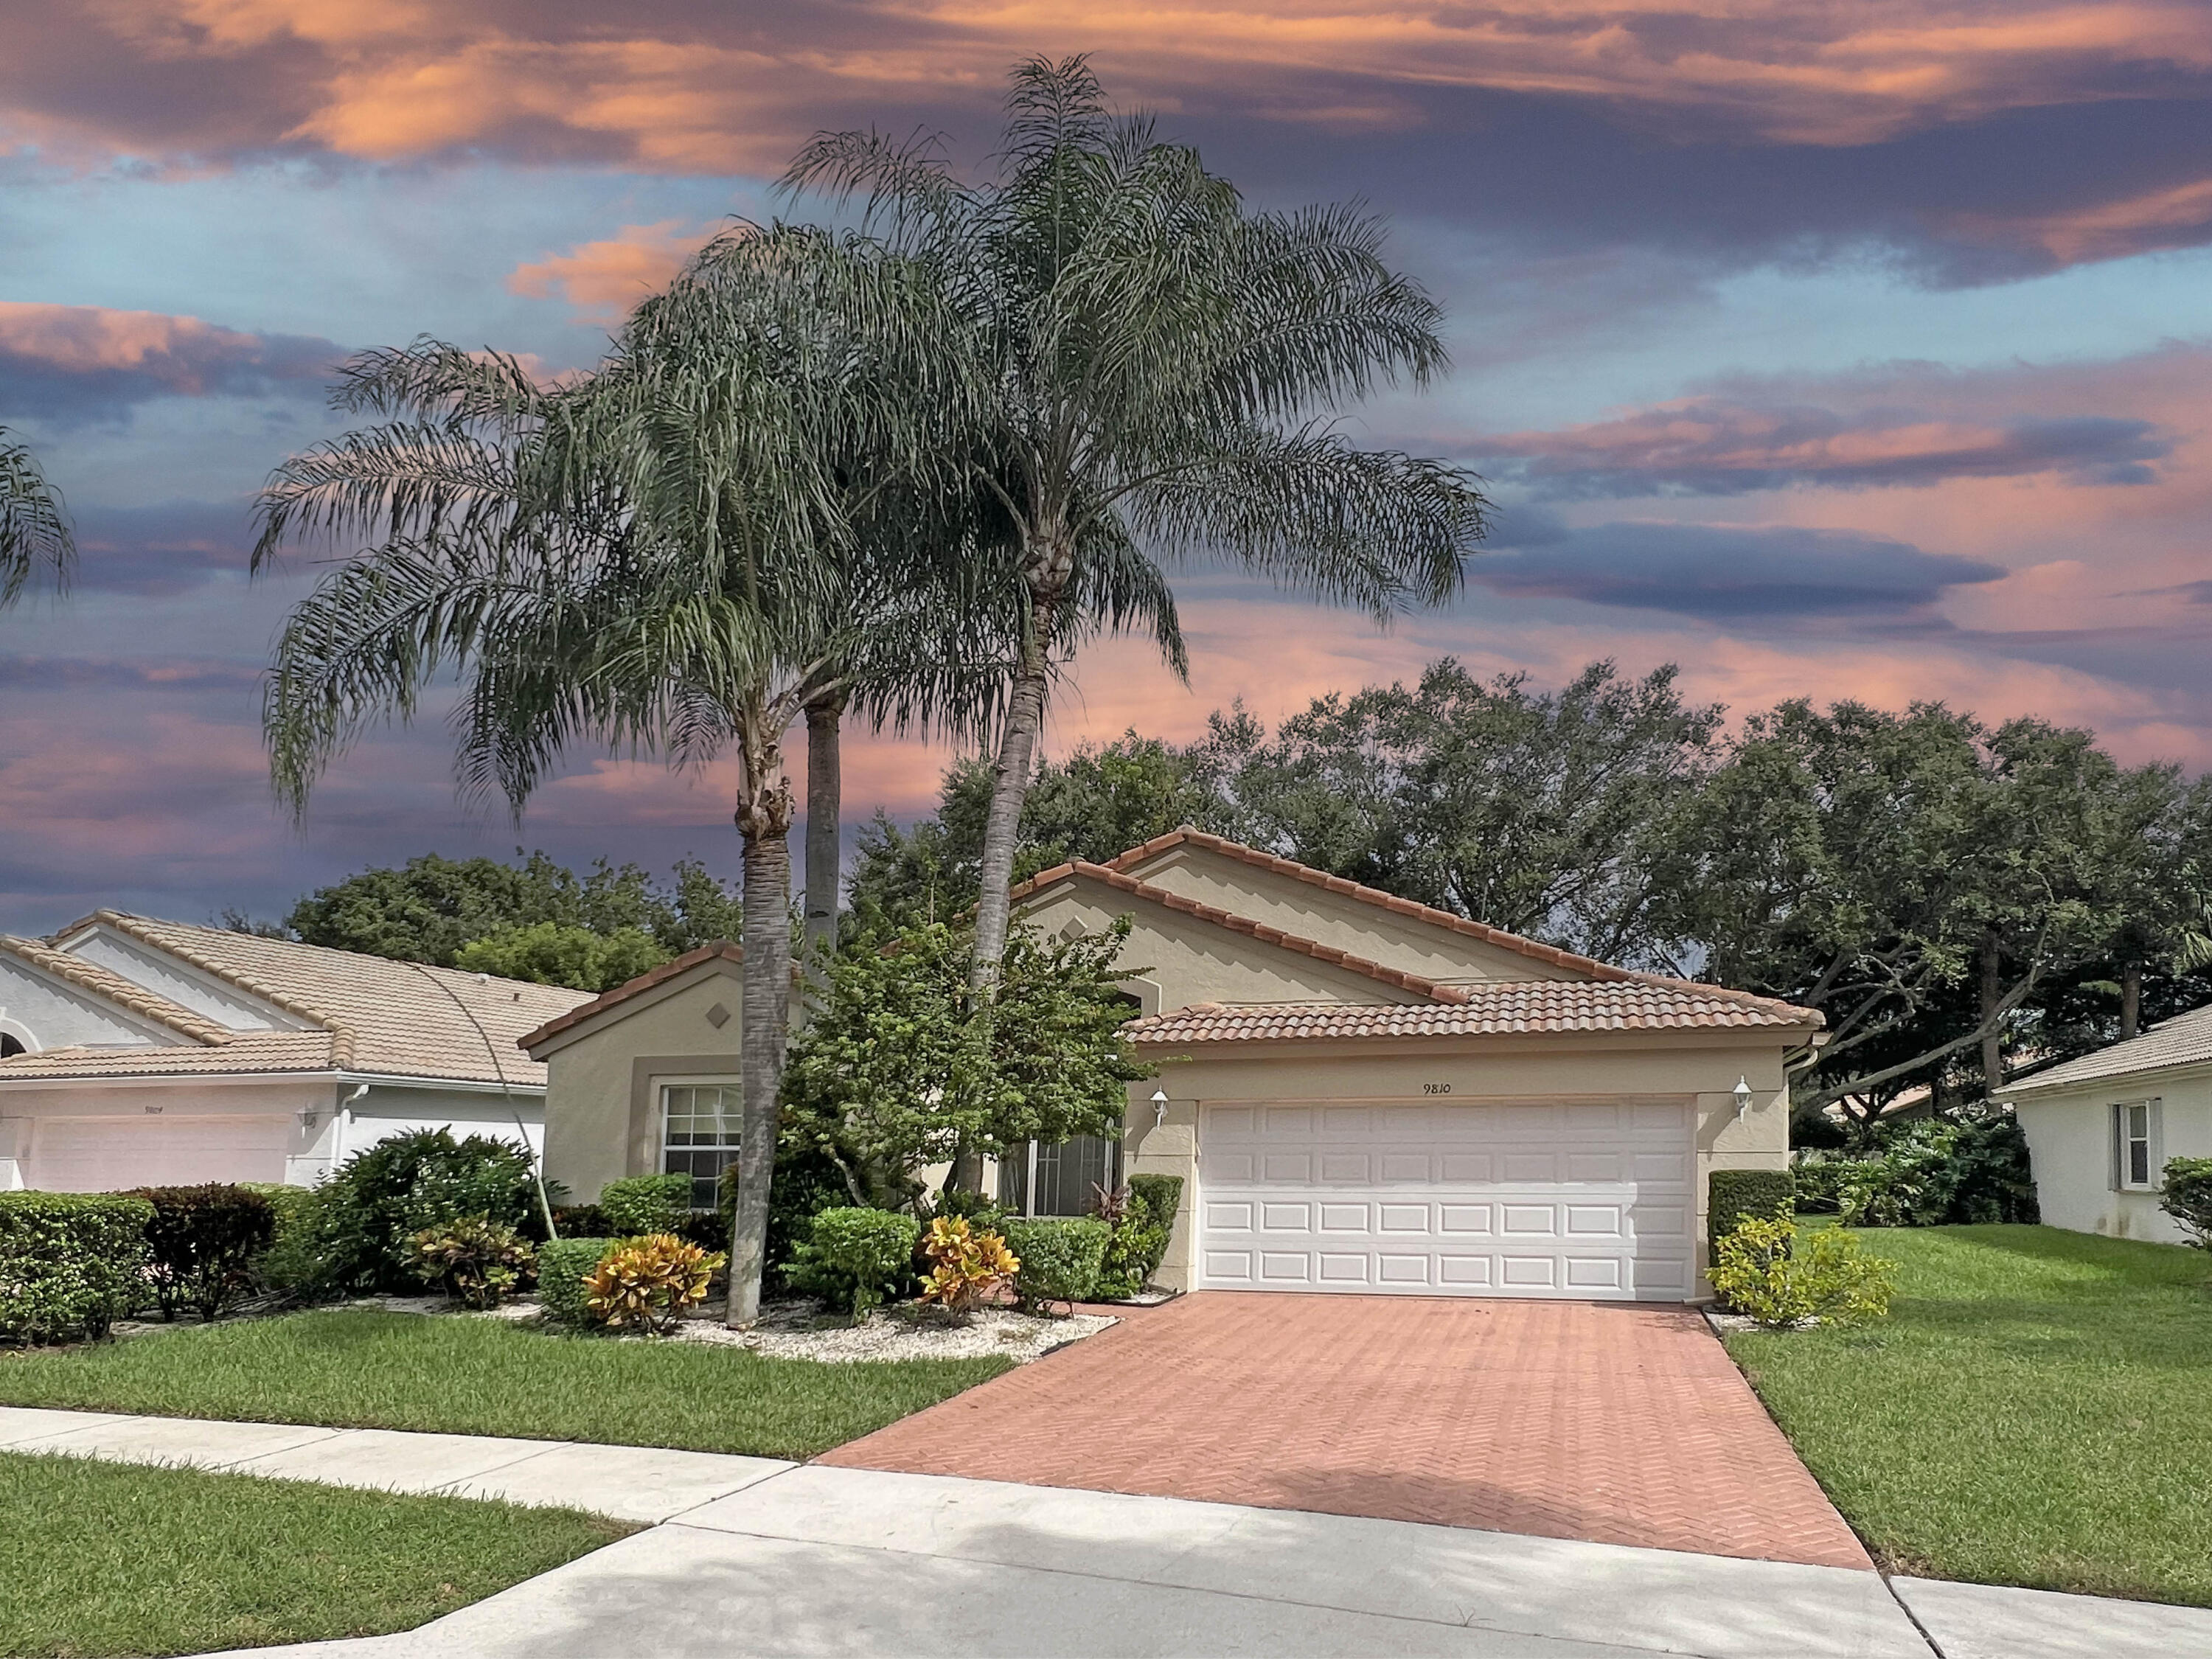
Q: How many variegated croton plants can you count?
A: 3